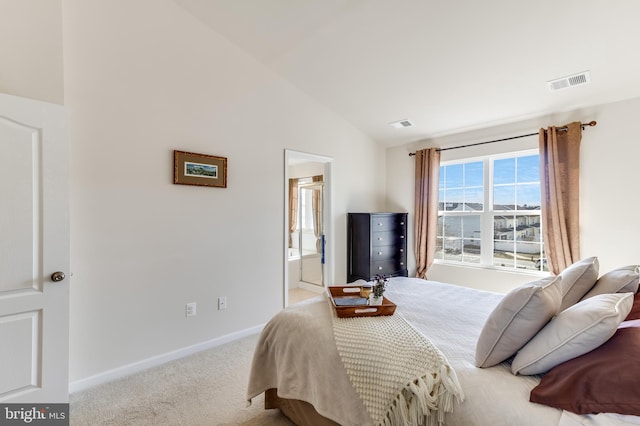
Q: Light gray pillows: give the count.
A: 4